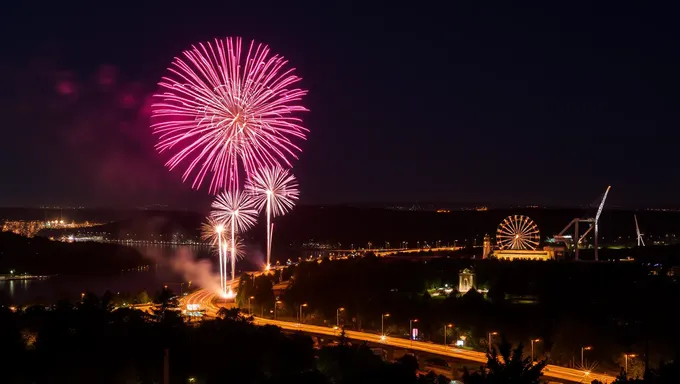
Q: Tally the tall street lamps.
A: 11